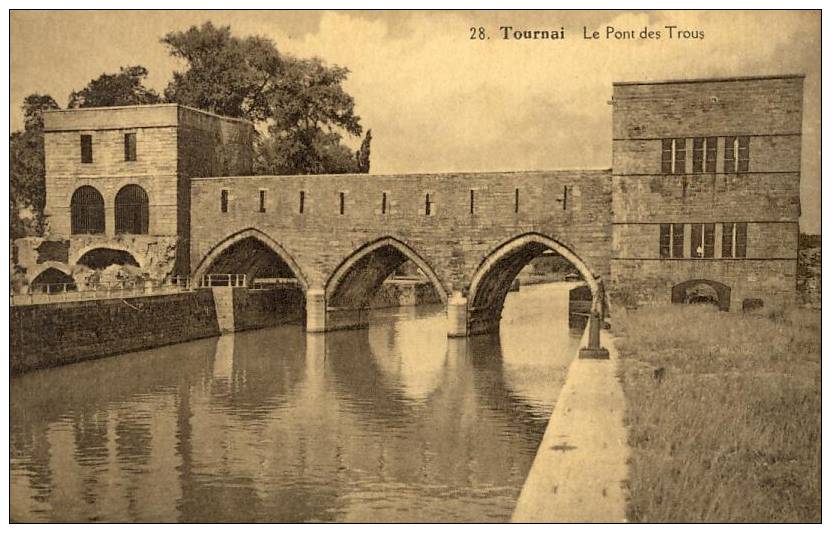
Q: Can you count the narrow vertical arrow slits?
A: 9